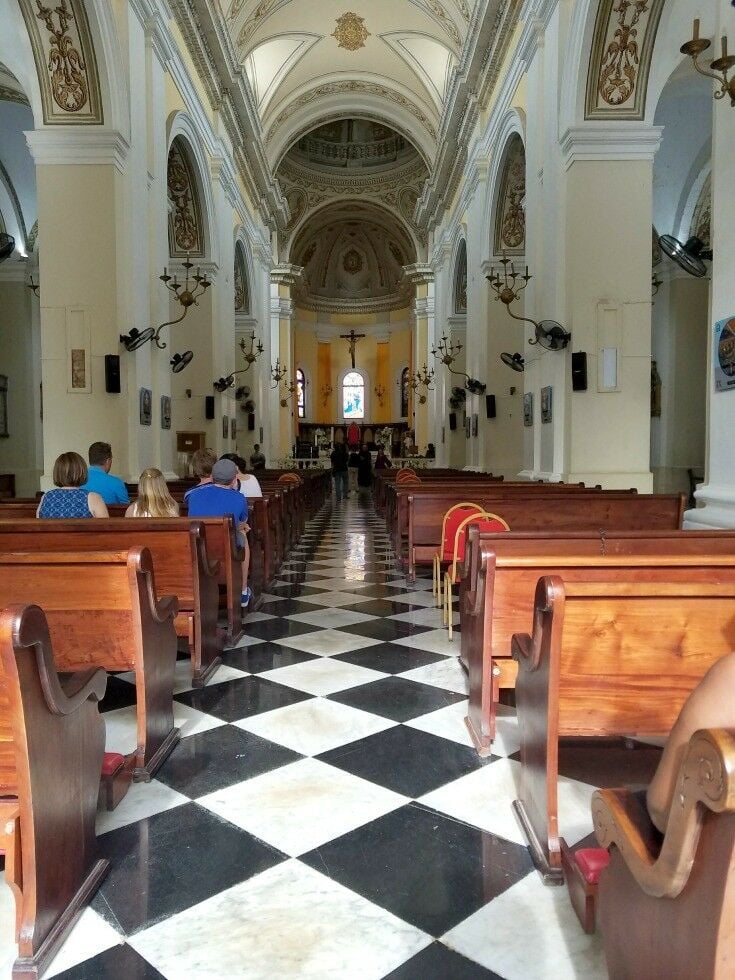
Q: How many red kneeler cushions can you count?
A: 2